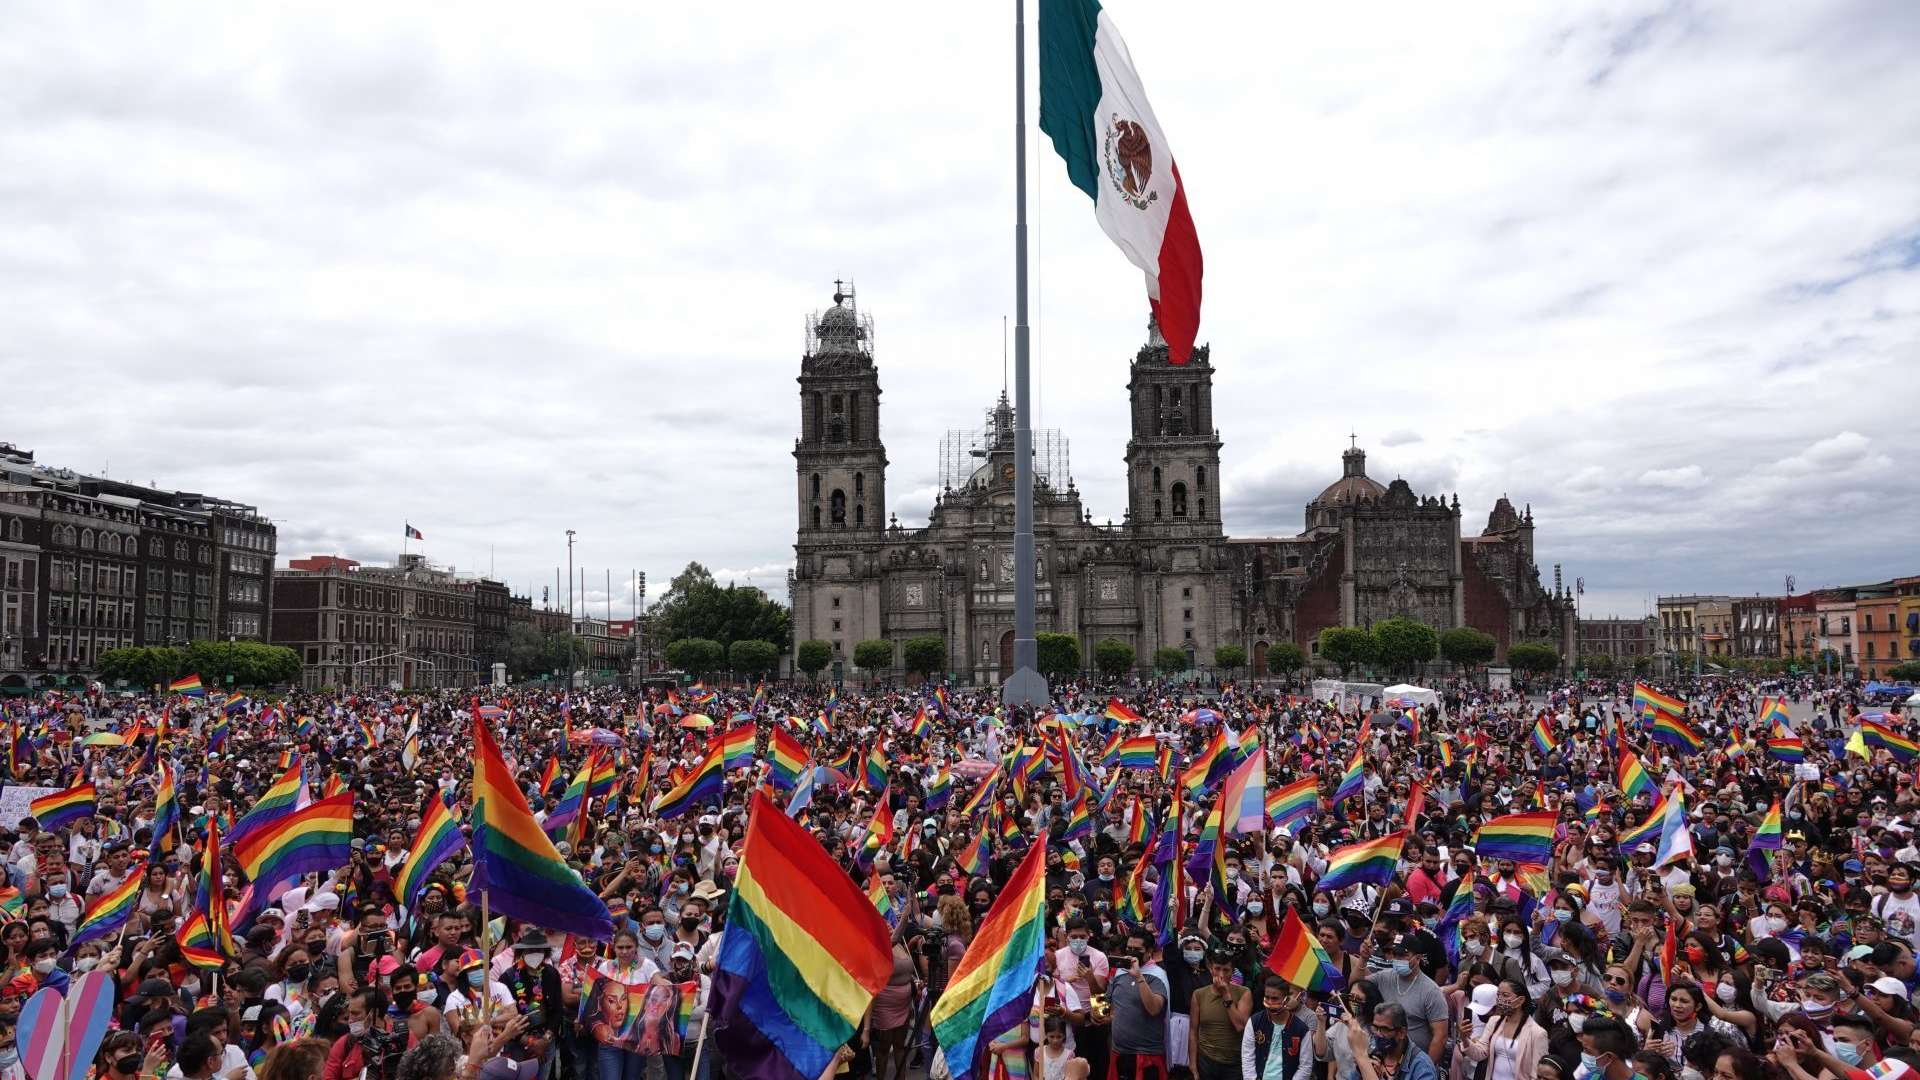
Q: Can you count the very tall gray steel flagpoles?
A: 1